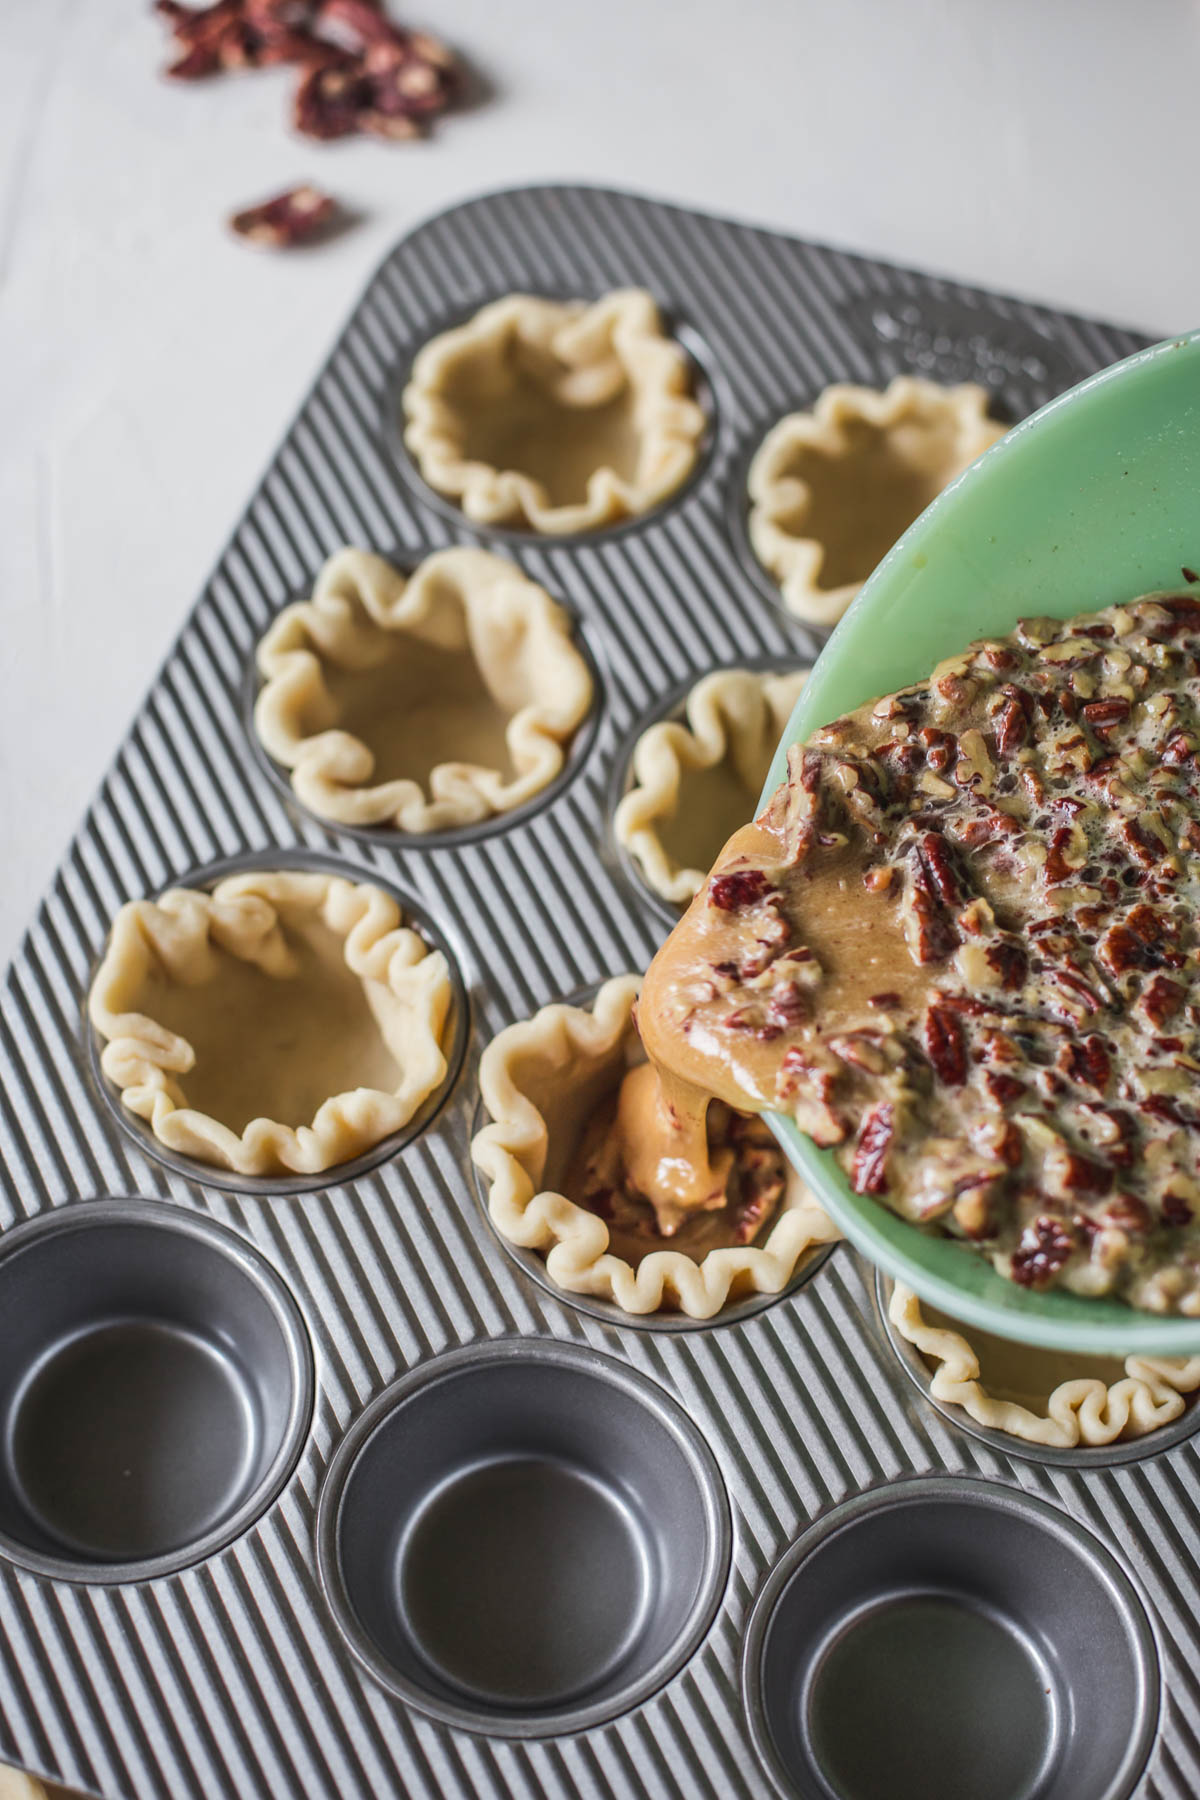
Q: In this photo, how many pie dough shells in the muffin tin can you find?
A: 7